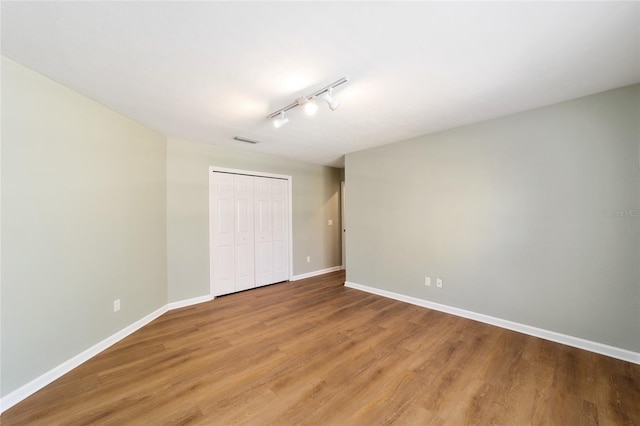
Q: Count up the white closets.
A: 1